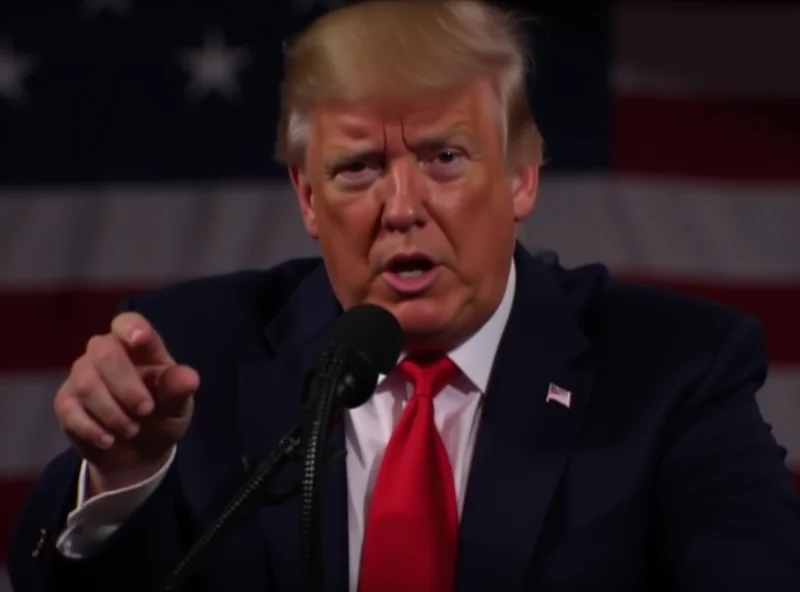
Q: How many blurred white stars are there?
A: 3